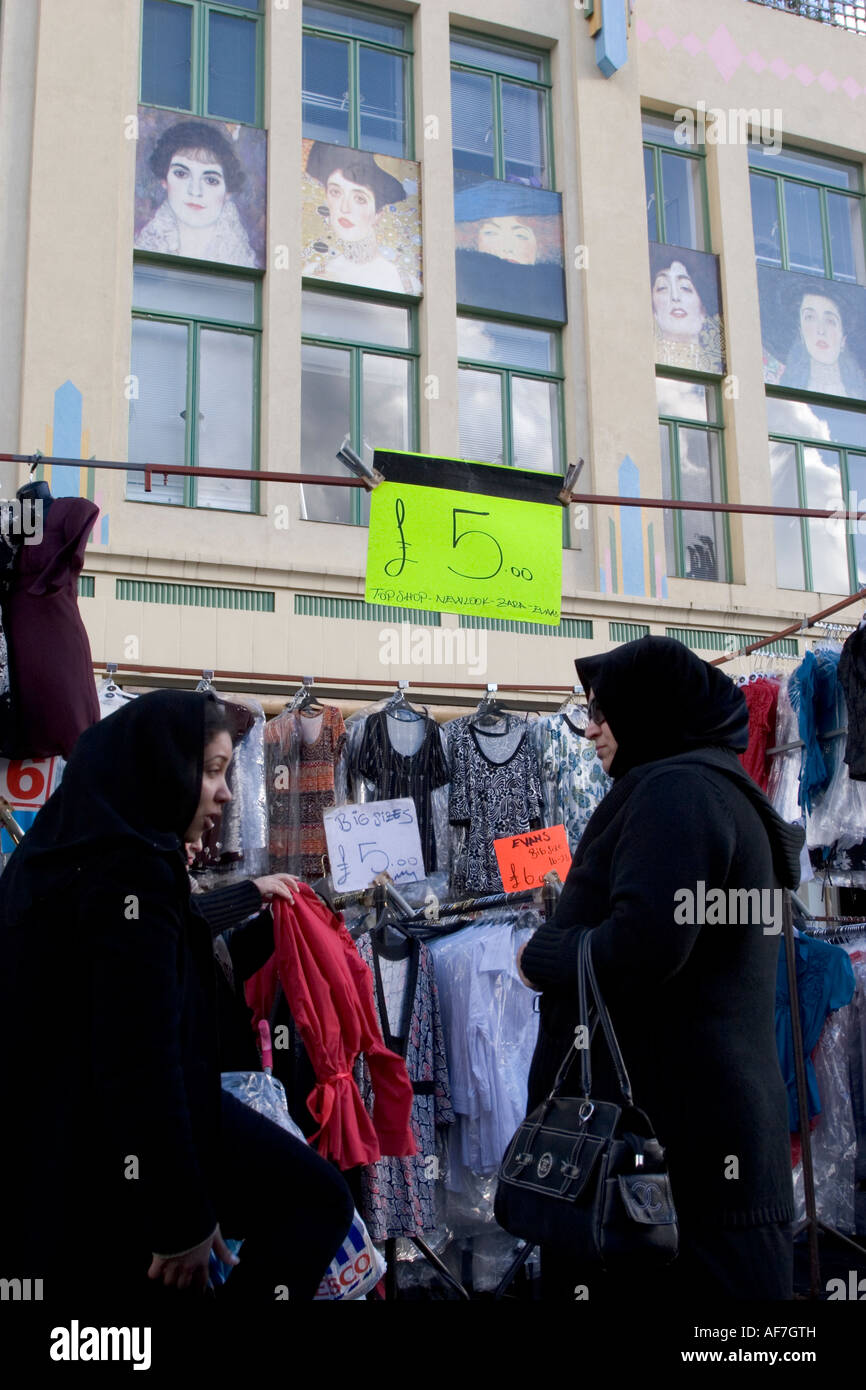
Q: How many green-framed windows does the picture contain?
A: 10